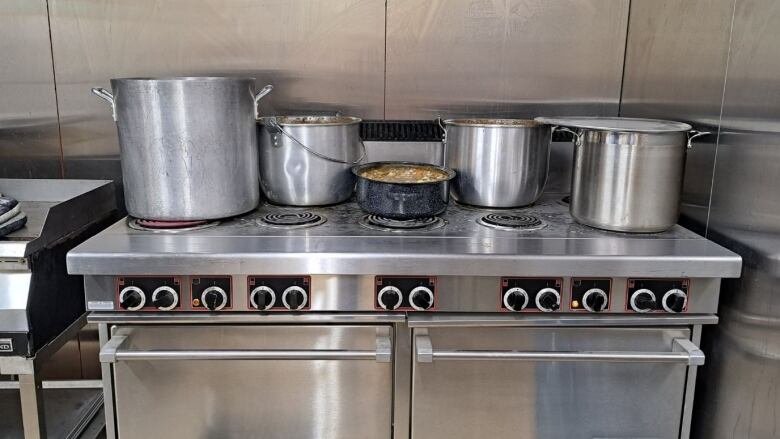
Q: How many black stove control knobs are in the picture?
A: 12